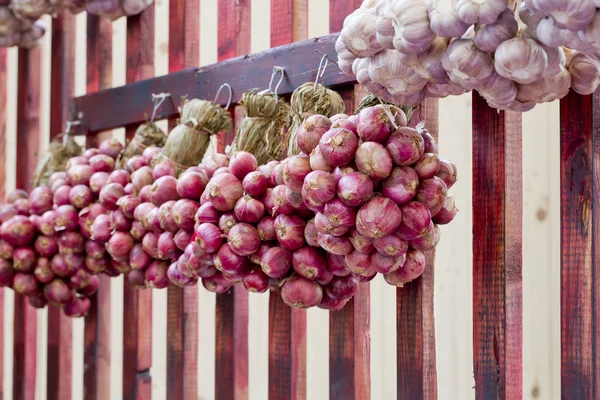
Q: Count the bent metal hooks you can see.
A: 5